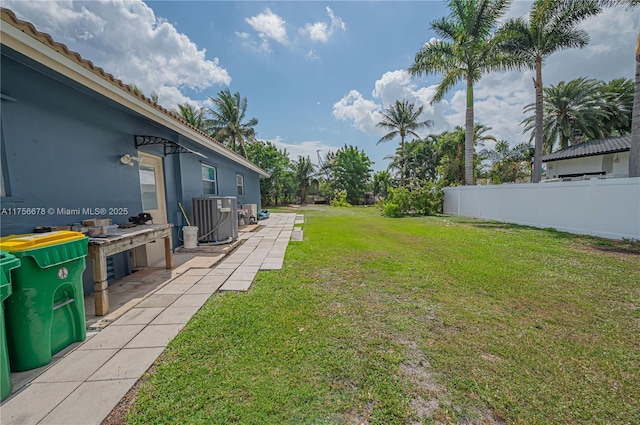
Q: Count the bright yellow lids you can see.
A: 1